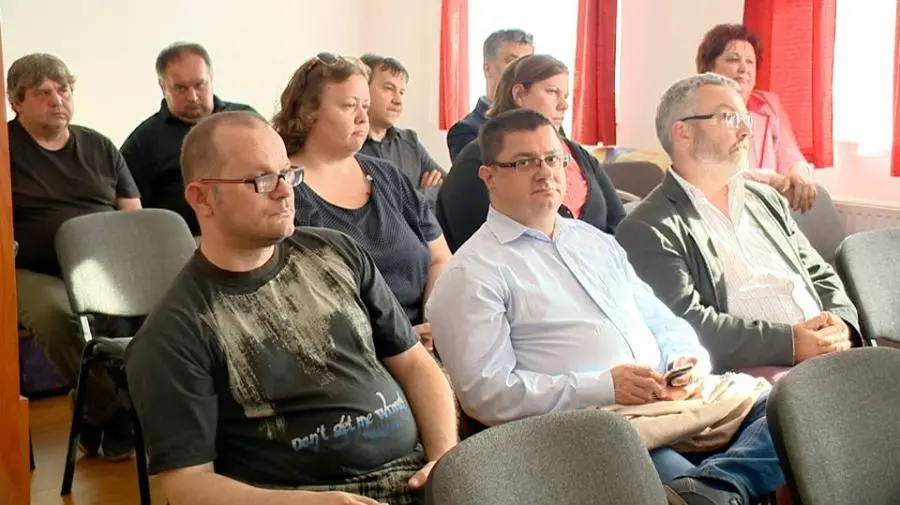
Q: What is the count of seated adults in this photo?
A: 10